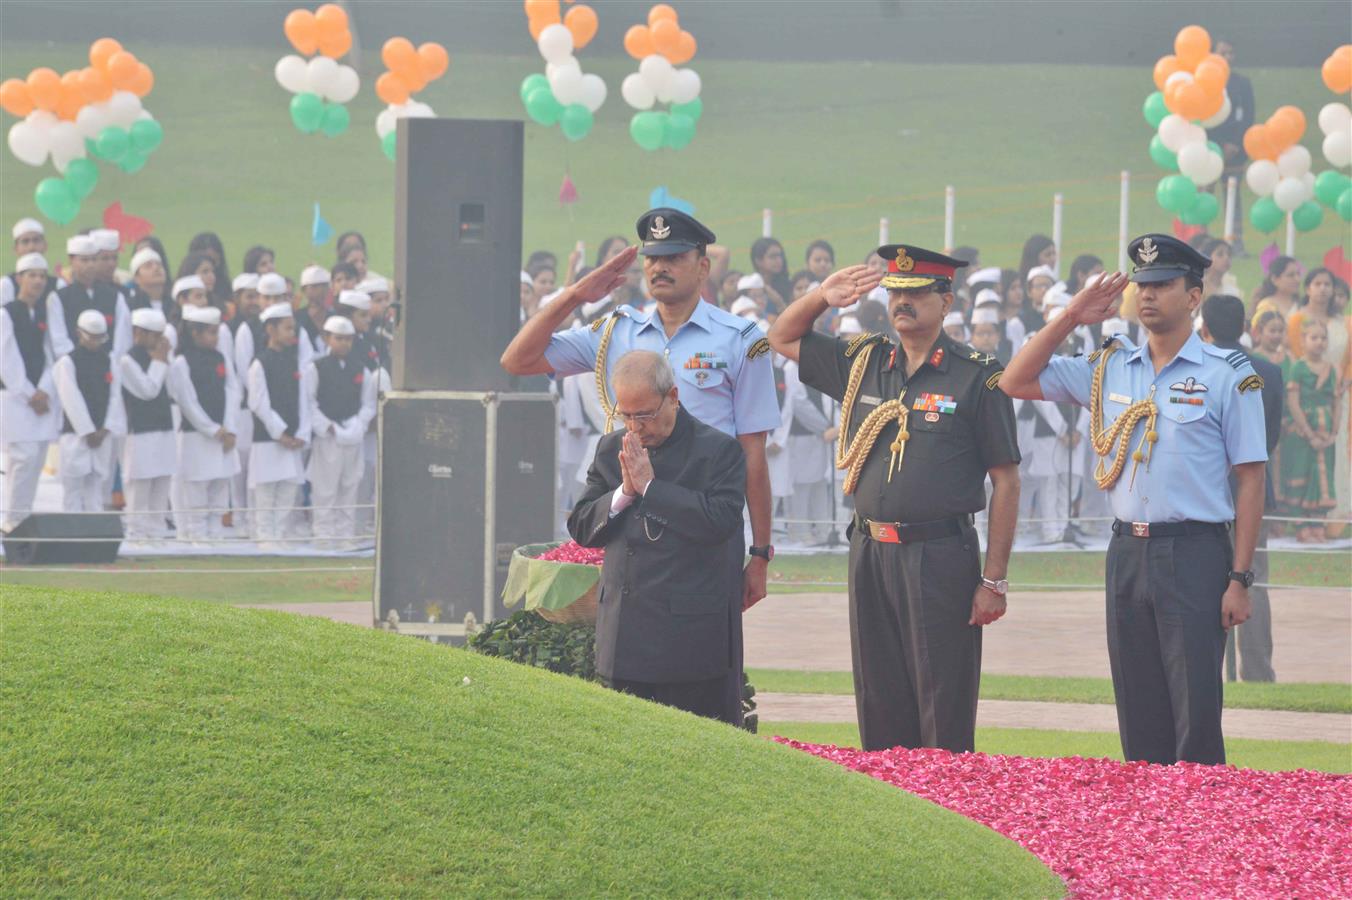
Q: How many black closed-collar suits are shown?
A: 1